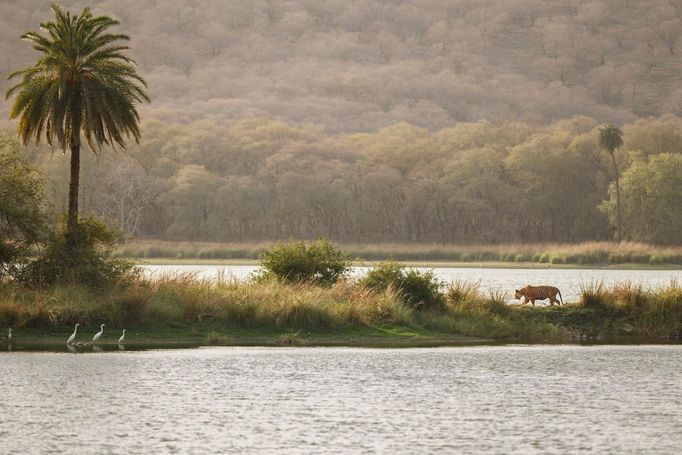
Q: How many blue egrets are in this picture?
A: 0